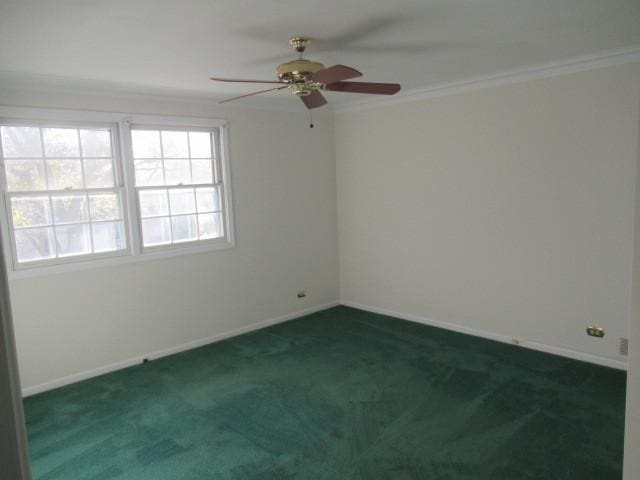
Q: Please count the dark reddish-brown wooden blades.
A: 5